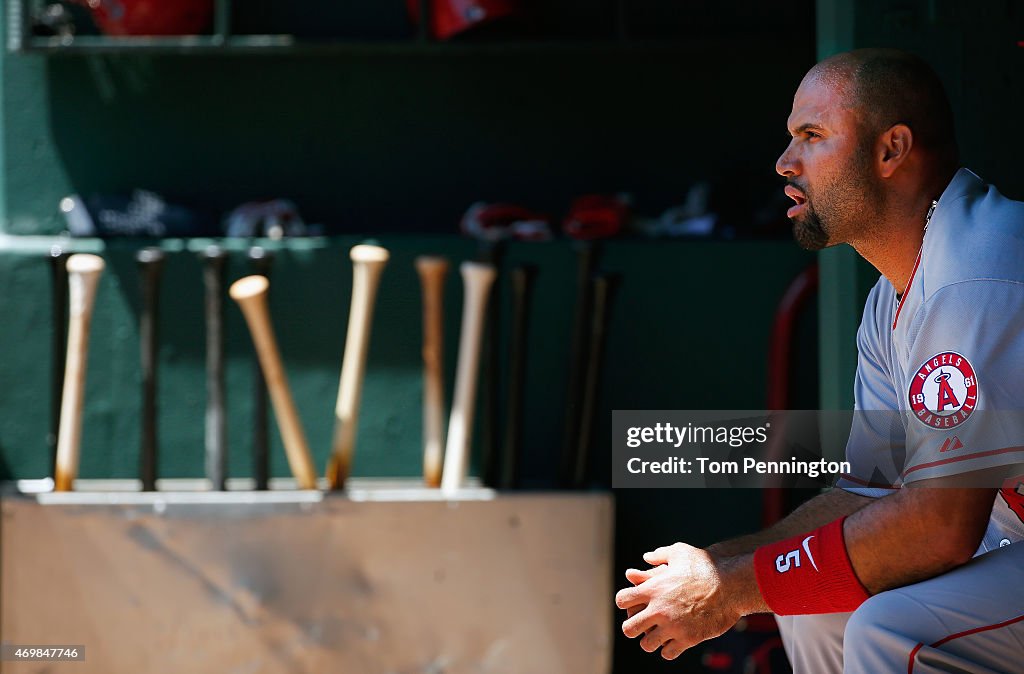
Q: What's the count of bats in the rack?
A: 13